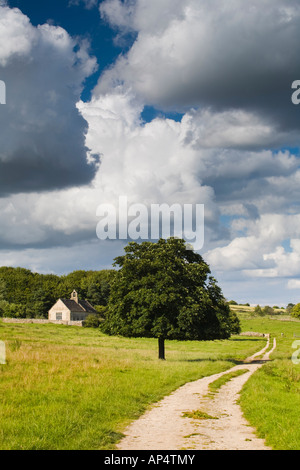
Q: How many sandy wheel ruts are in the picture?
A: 2